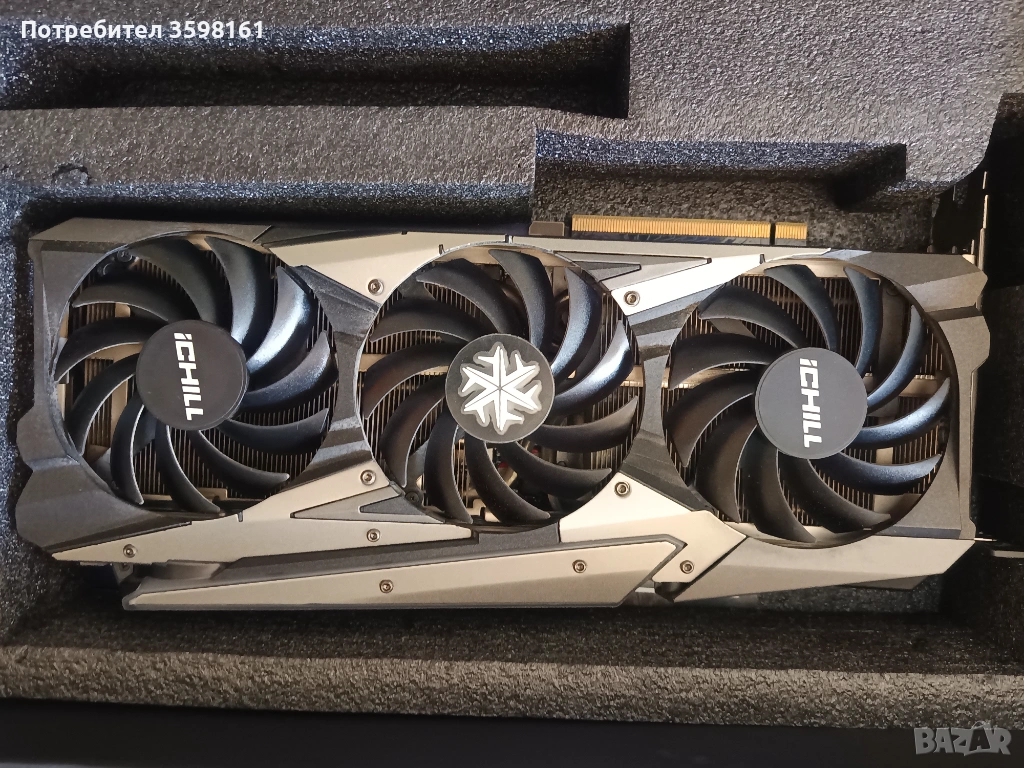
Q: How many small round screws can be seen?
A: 9